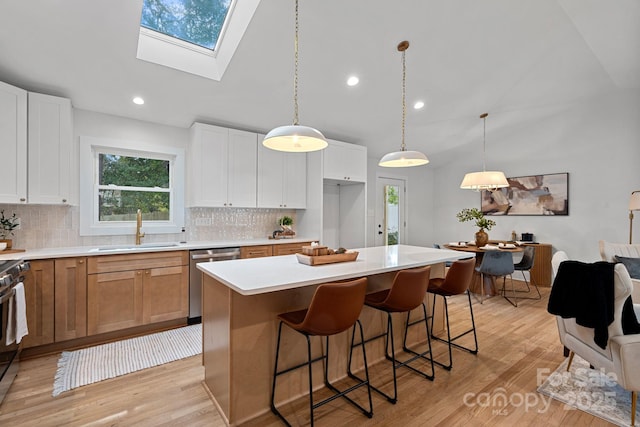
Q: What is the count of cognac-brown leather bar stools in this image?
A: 3